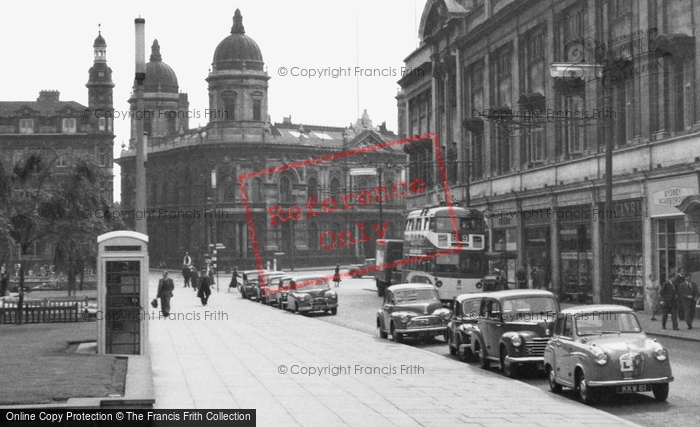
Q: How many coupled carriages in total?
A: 0